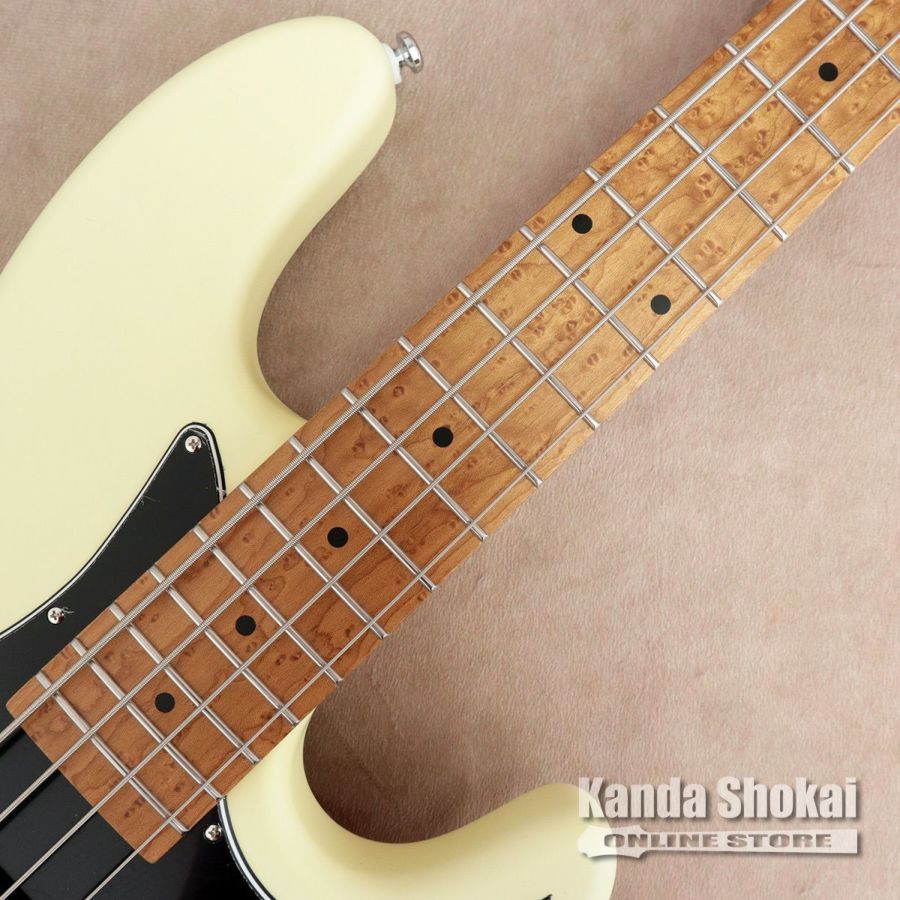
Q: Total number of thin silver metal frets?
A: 15